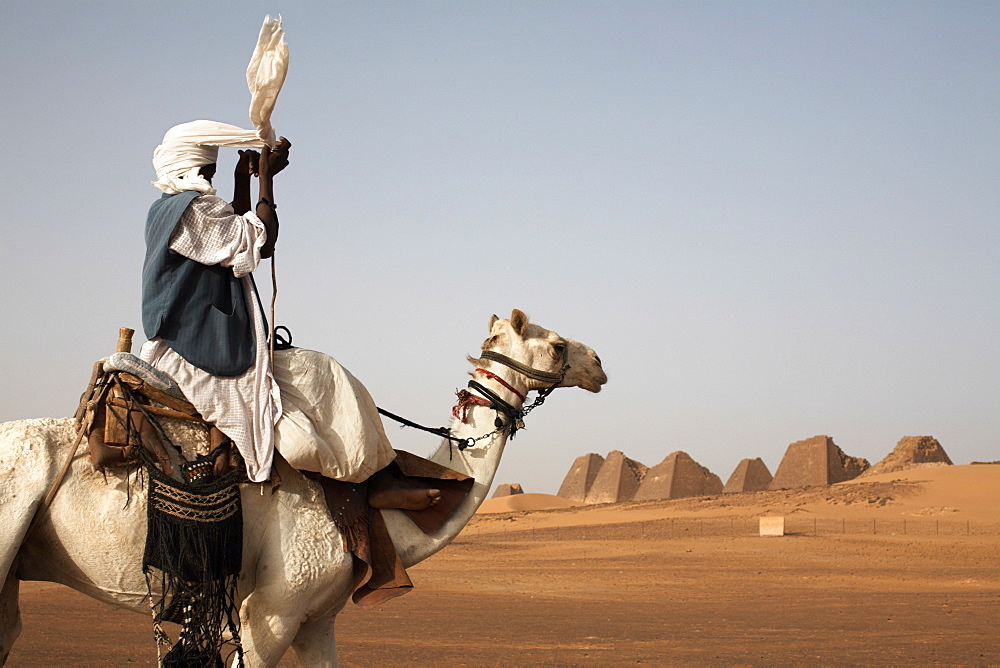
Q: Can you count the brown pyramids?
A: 7